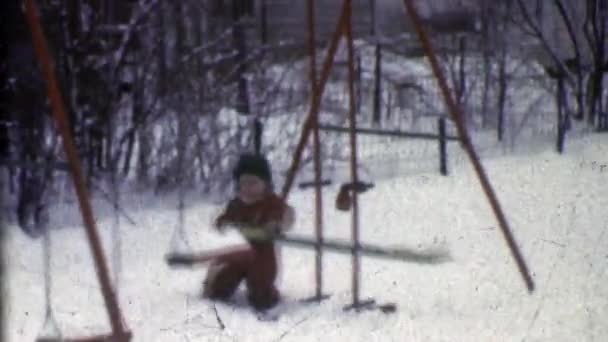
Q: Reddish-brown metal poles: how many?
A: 5